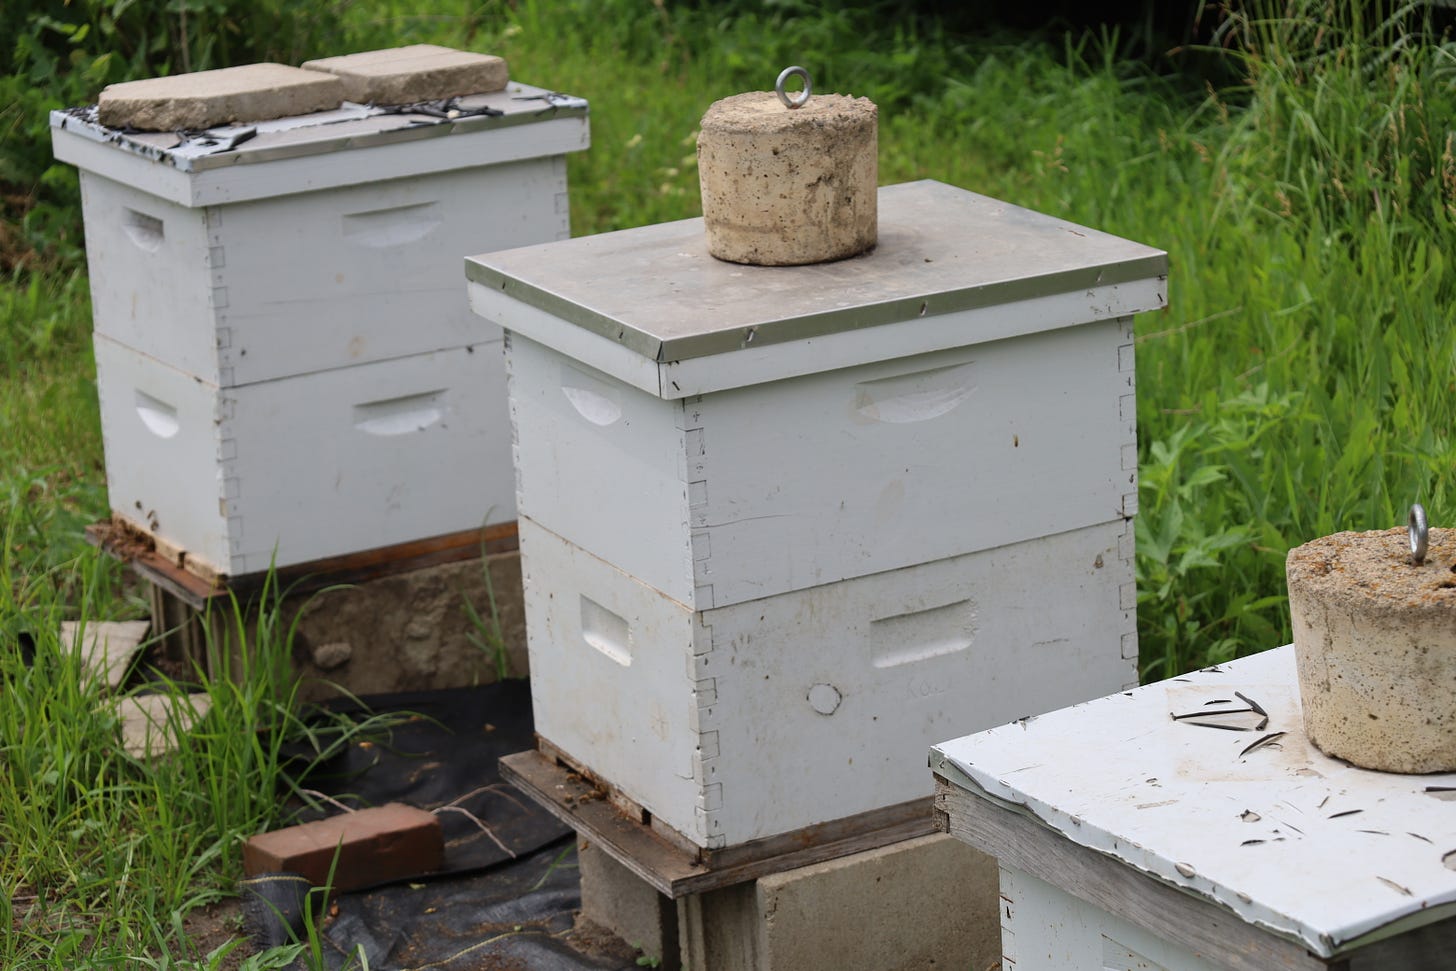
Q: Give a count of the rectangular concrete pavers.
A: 2